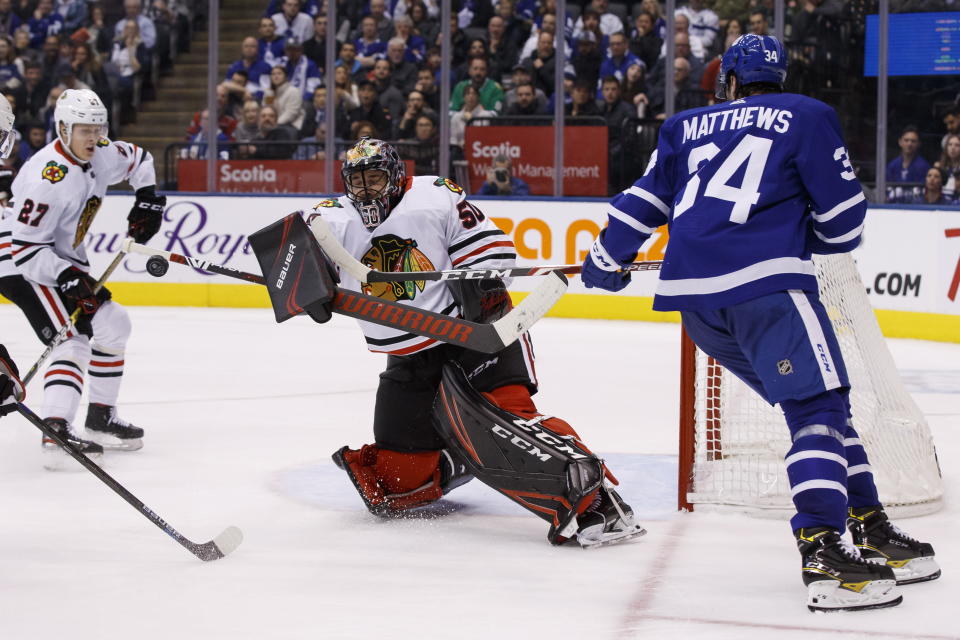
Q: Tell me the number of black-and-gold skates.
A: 2